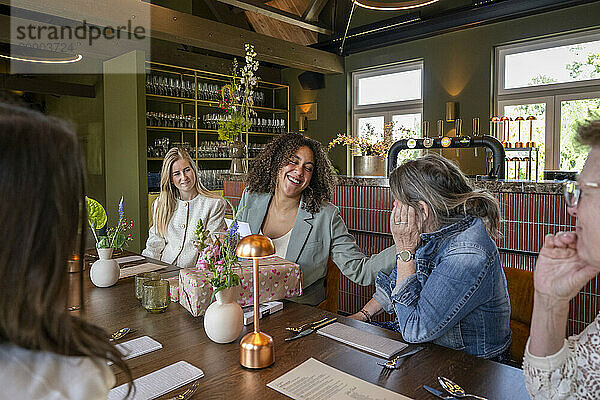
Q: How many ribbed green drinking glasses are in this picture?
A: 2